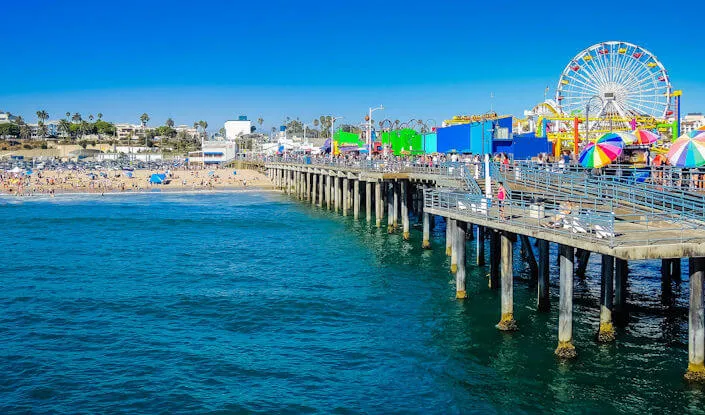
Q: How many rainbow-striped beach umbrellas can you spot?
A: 3